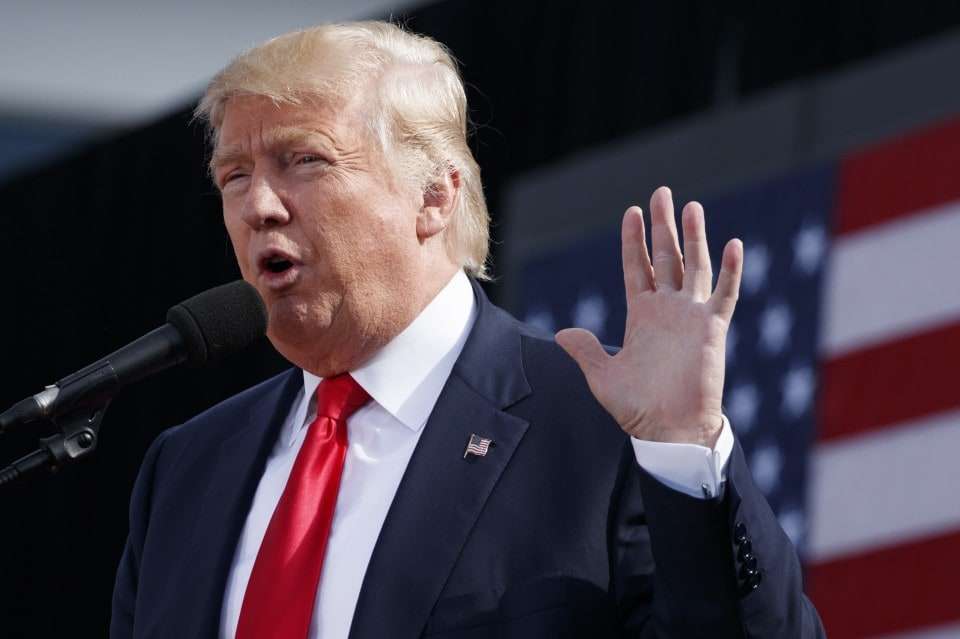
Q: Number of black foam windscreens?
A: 1